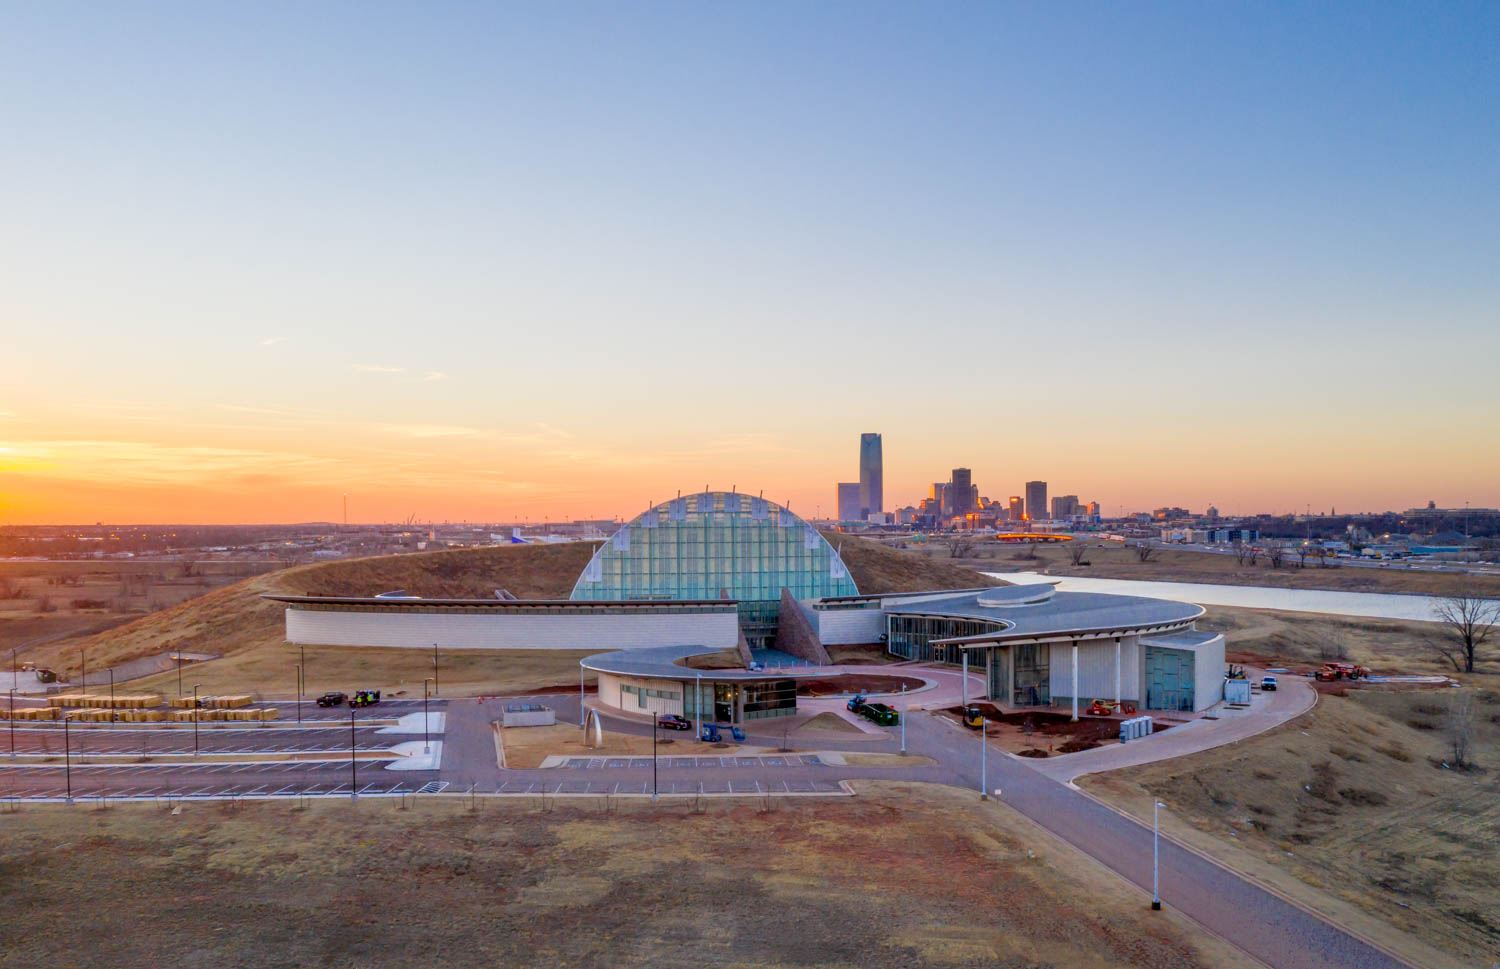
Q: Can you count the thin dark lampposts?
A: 13